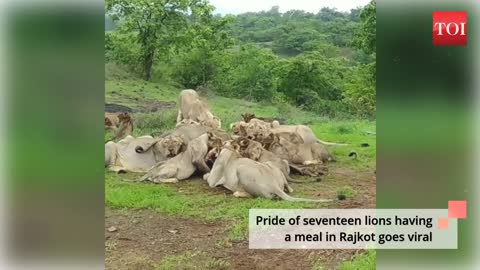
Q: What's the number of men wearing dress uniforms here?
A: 0